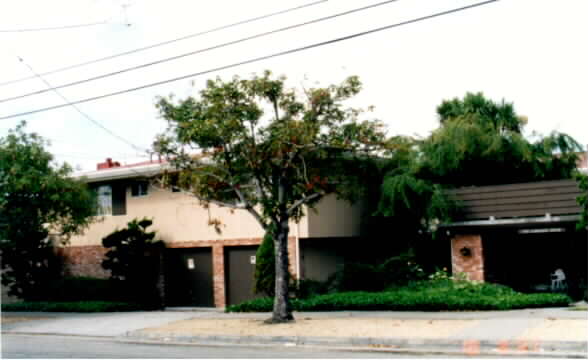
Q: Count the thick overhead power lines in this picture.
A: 3